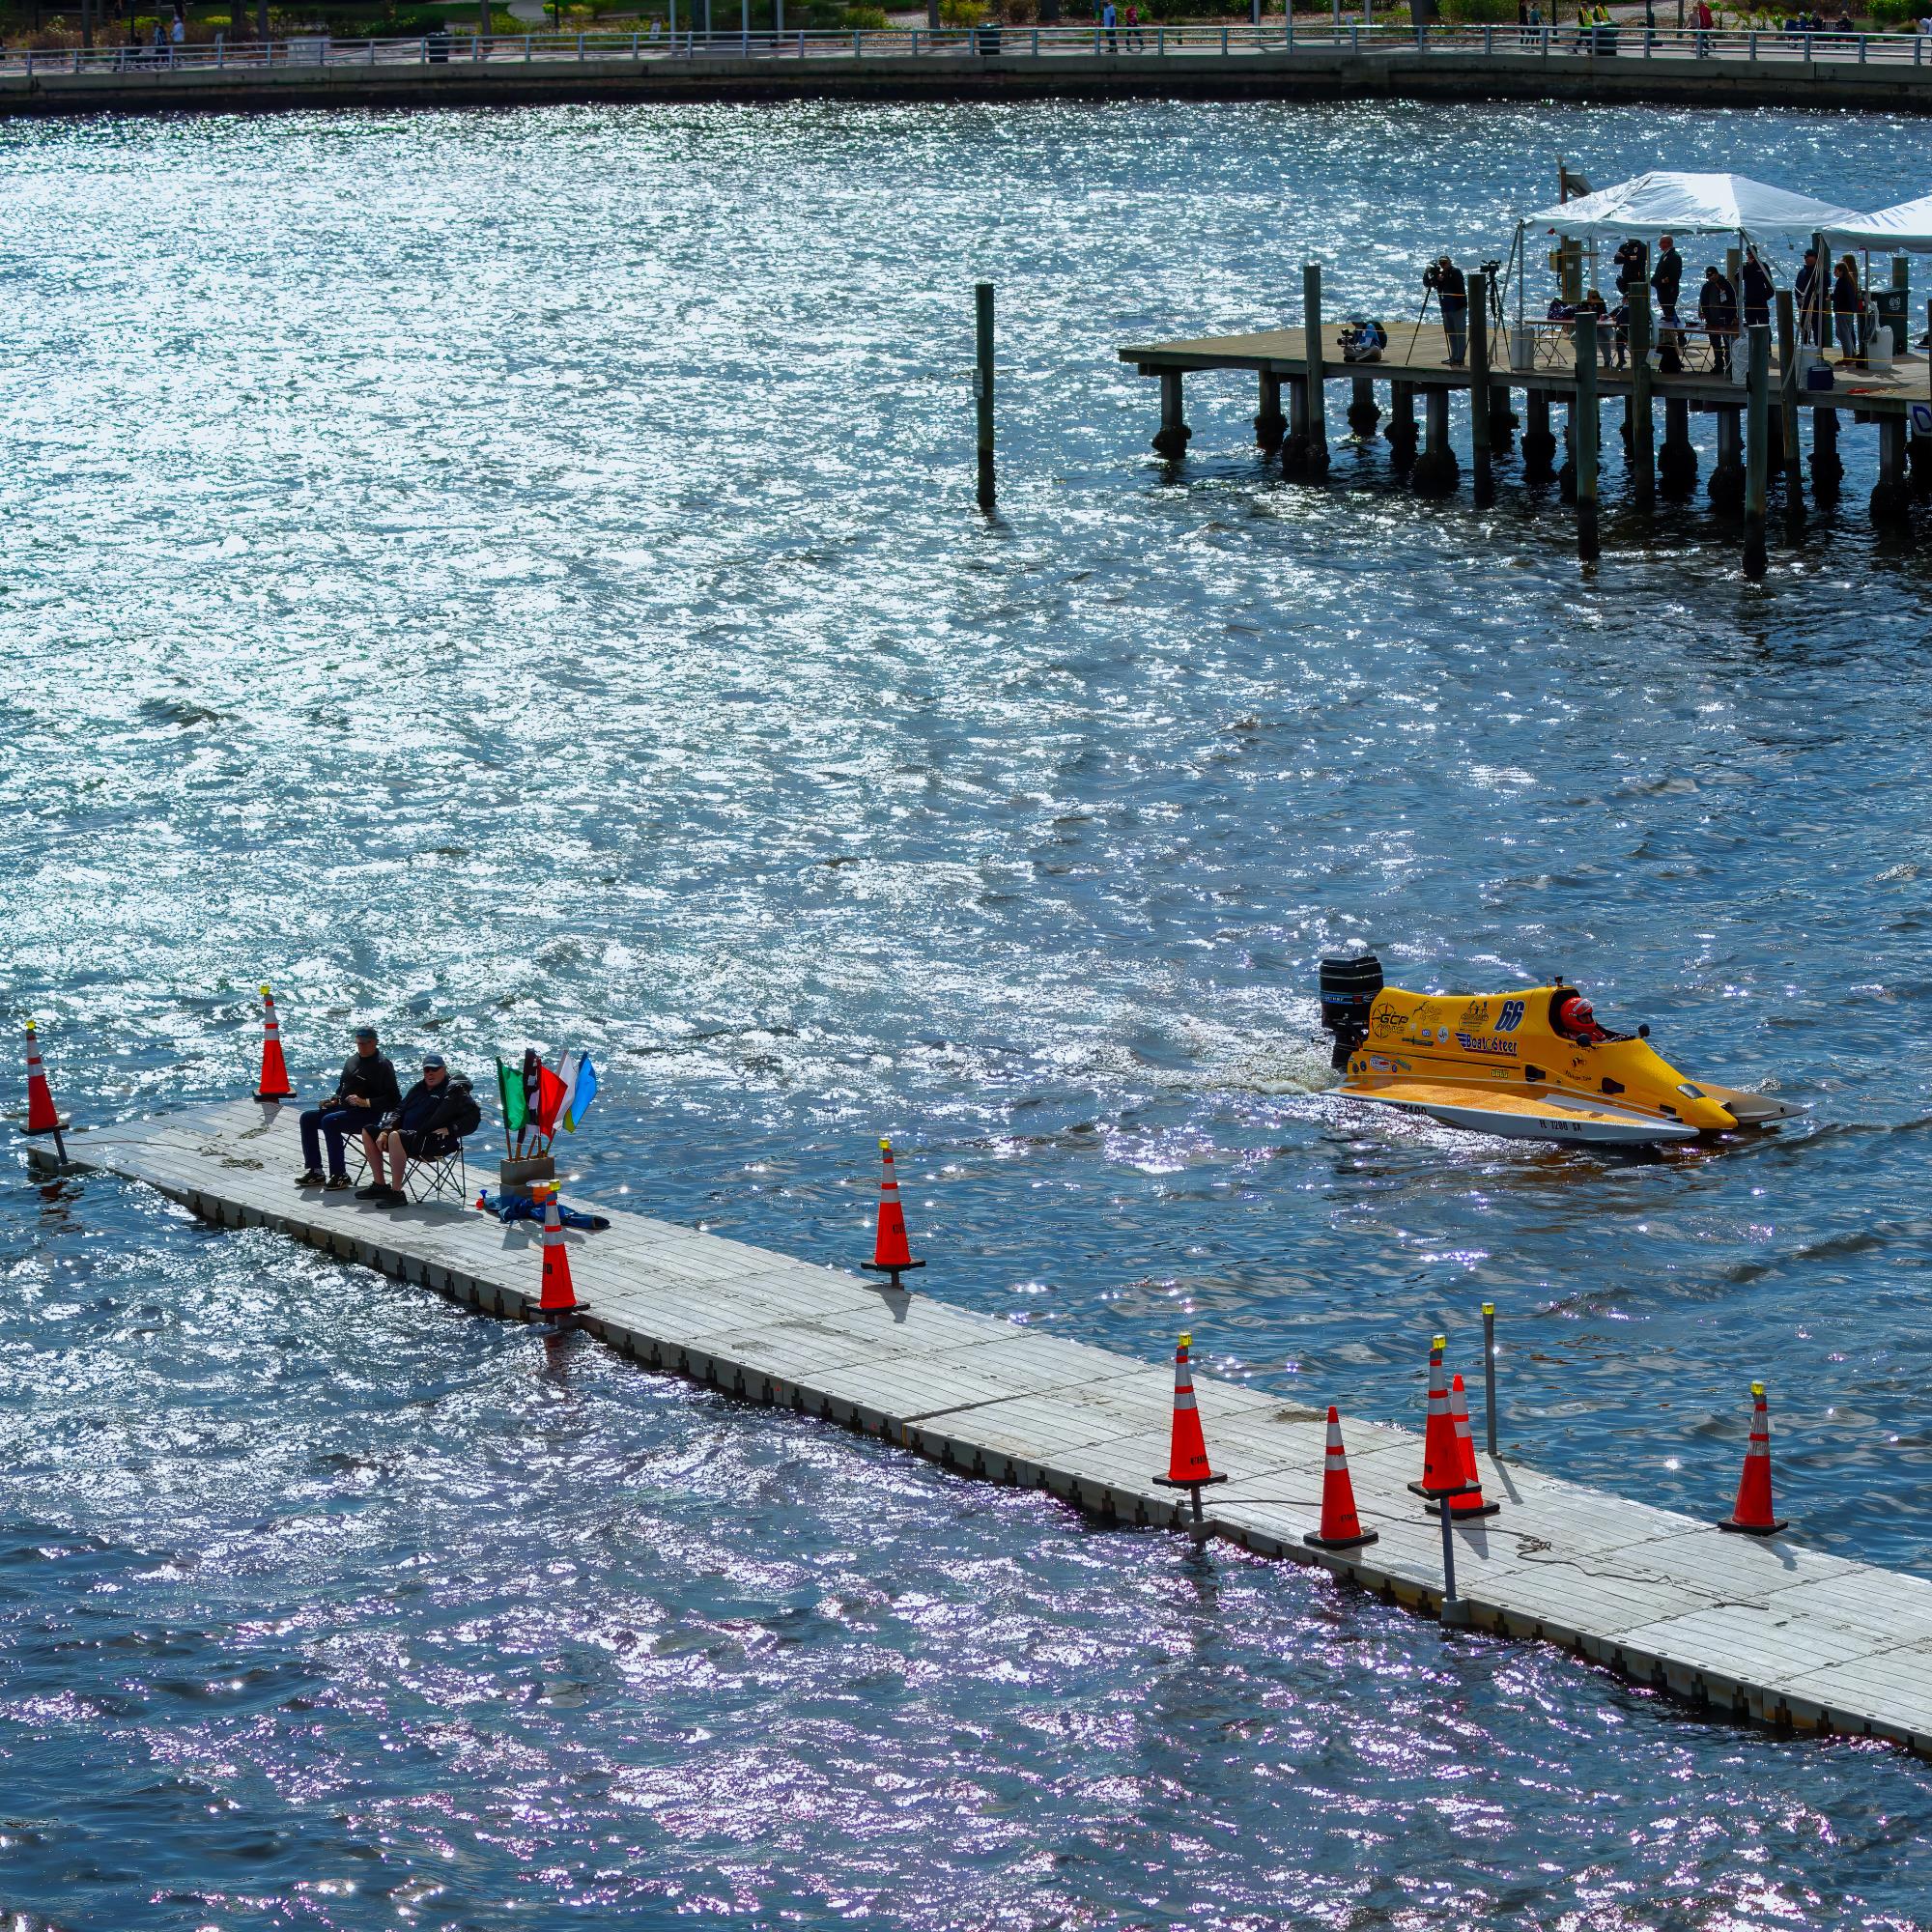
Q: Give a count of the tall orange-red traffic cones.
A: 9